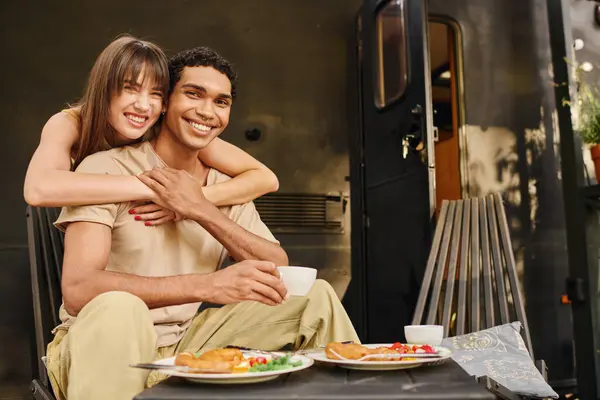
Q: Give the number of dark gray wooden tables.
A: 1